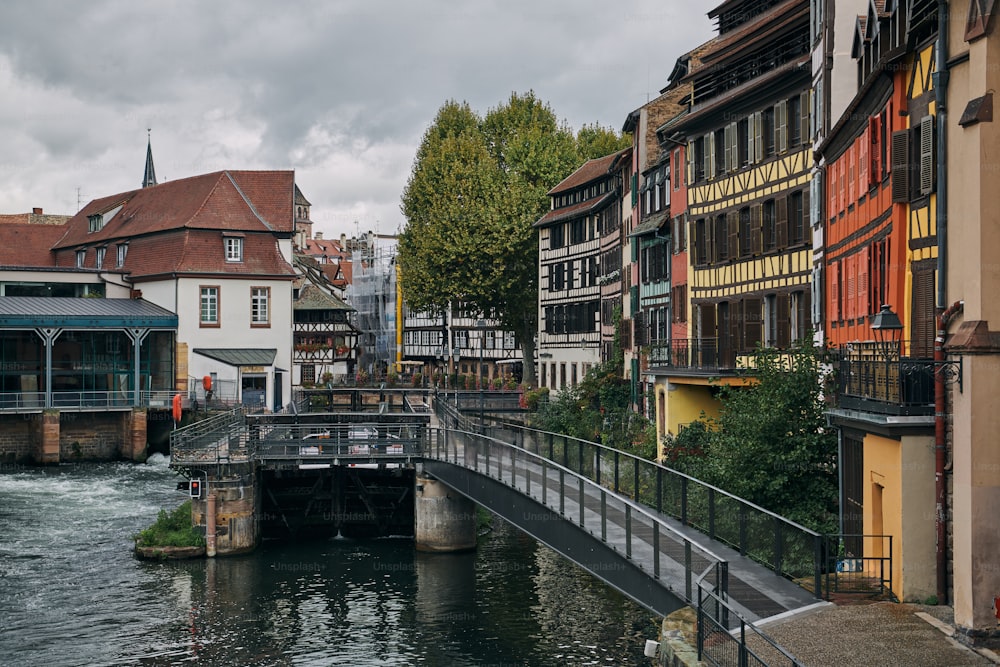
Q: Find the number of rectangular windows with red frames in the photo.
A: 2